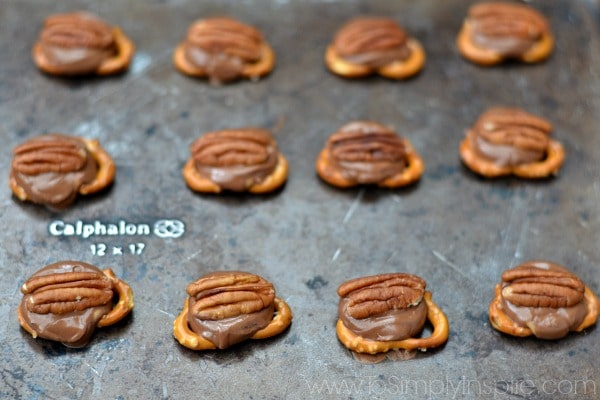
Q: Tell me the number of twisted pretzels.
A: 12